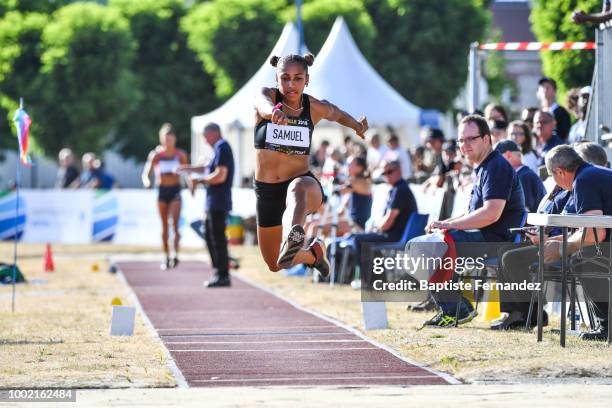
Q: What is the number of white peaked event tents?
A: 2